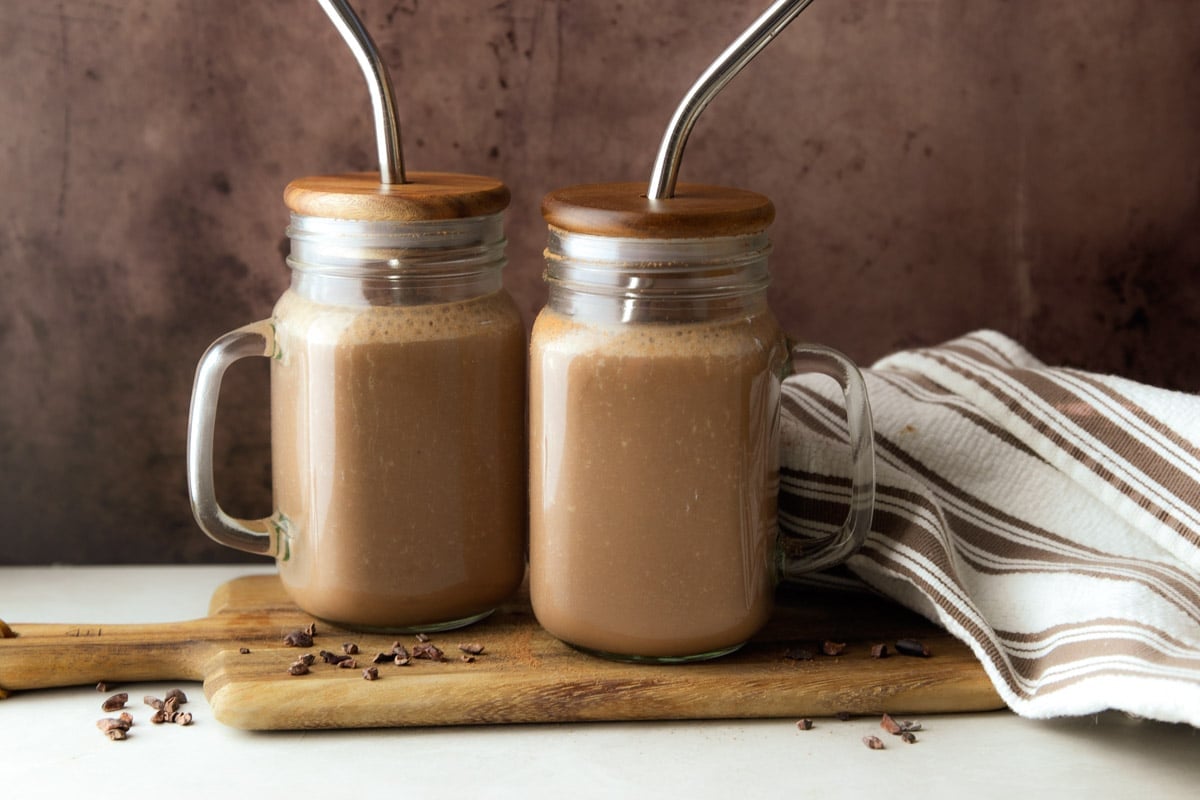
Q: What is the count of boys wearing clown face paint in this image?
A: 0